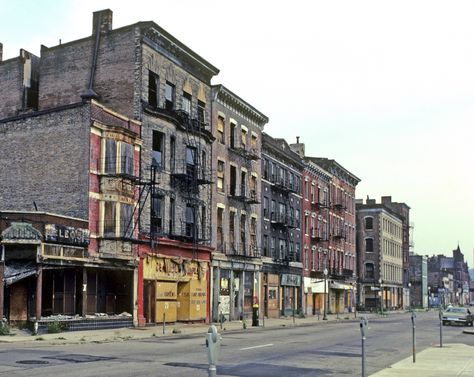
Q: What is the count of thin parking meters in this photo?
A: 4